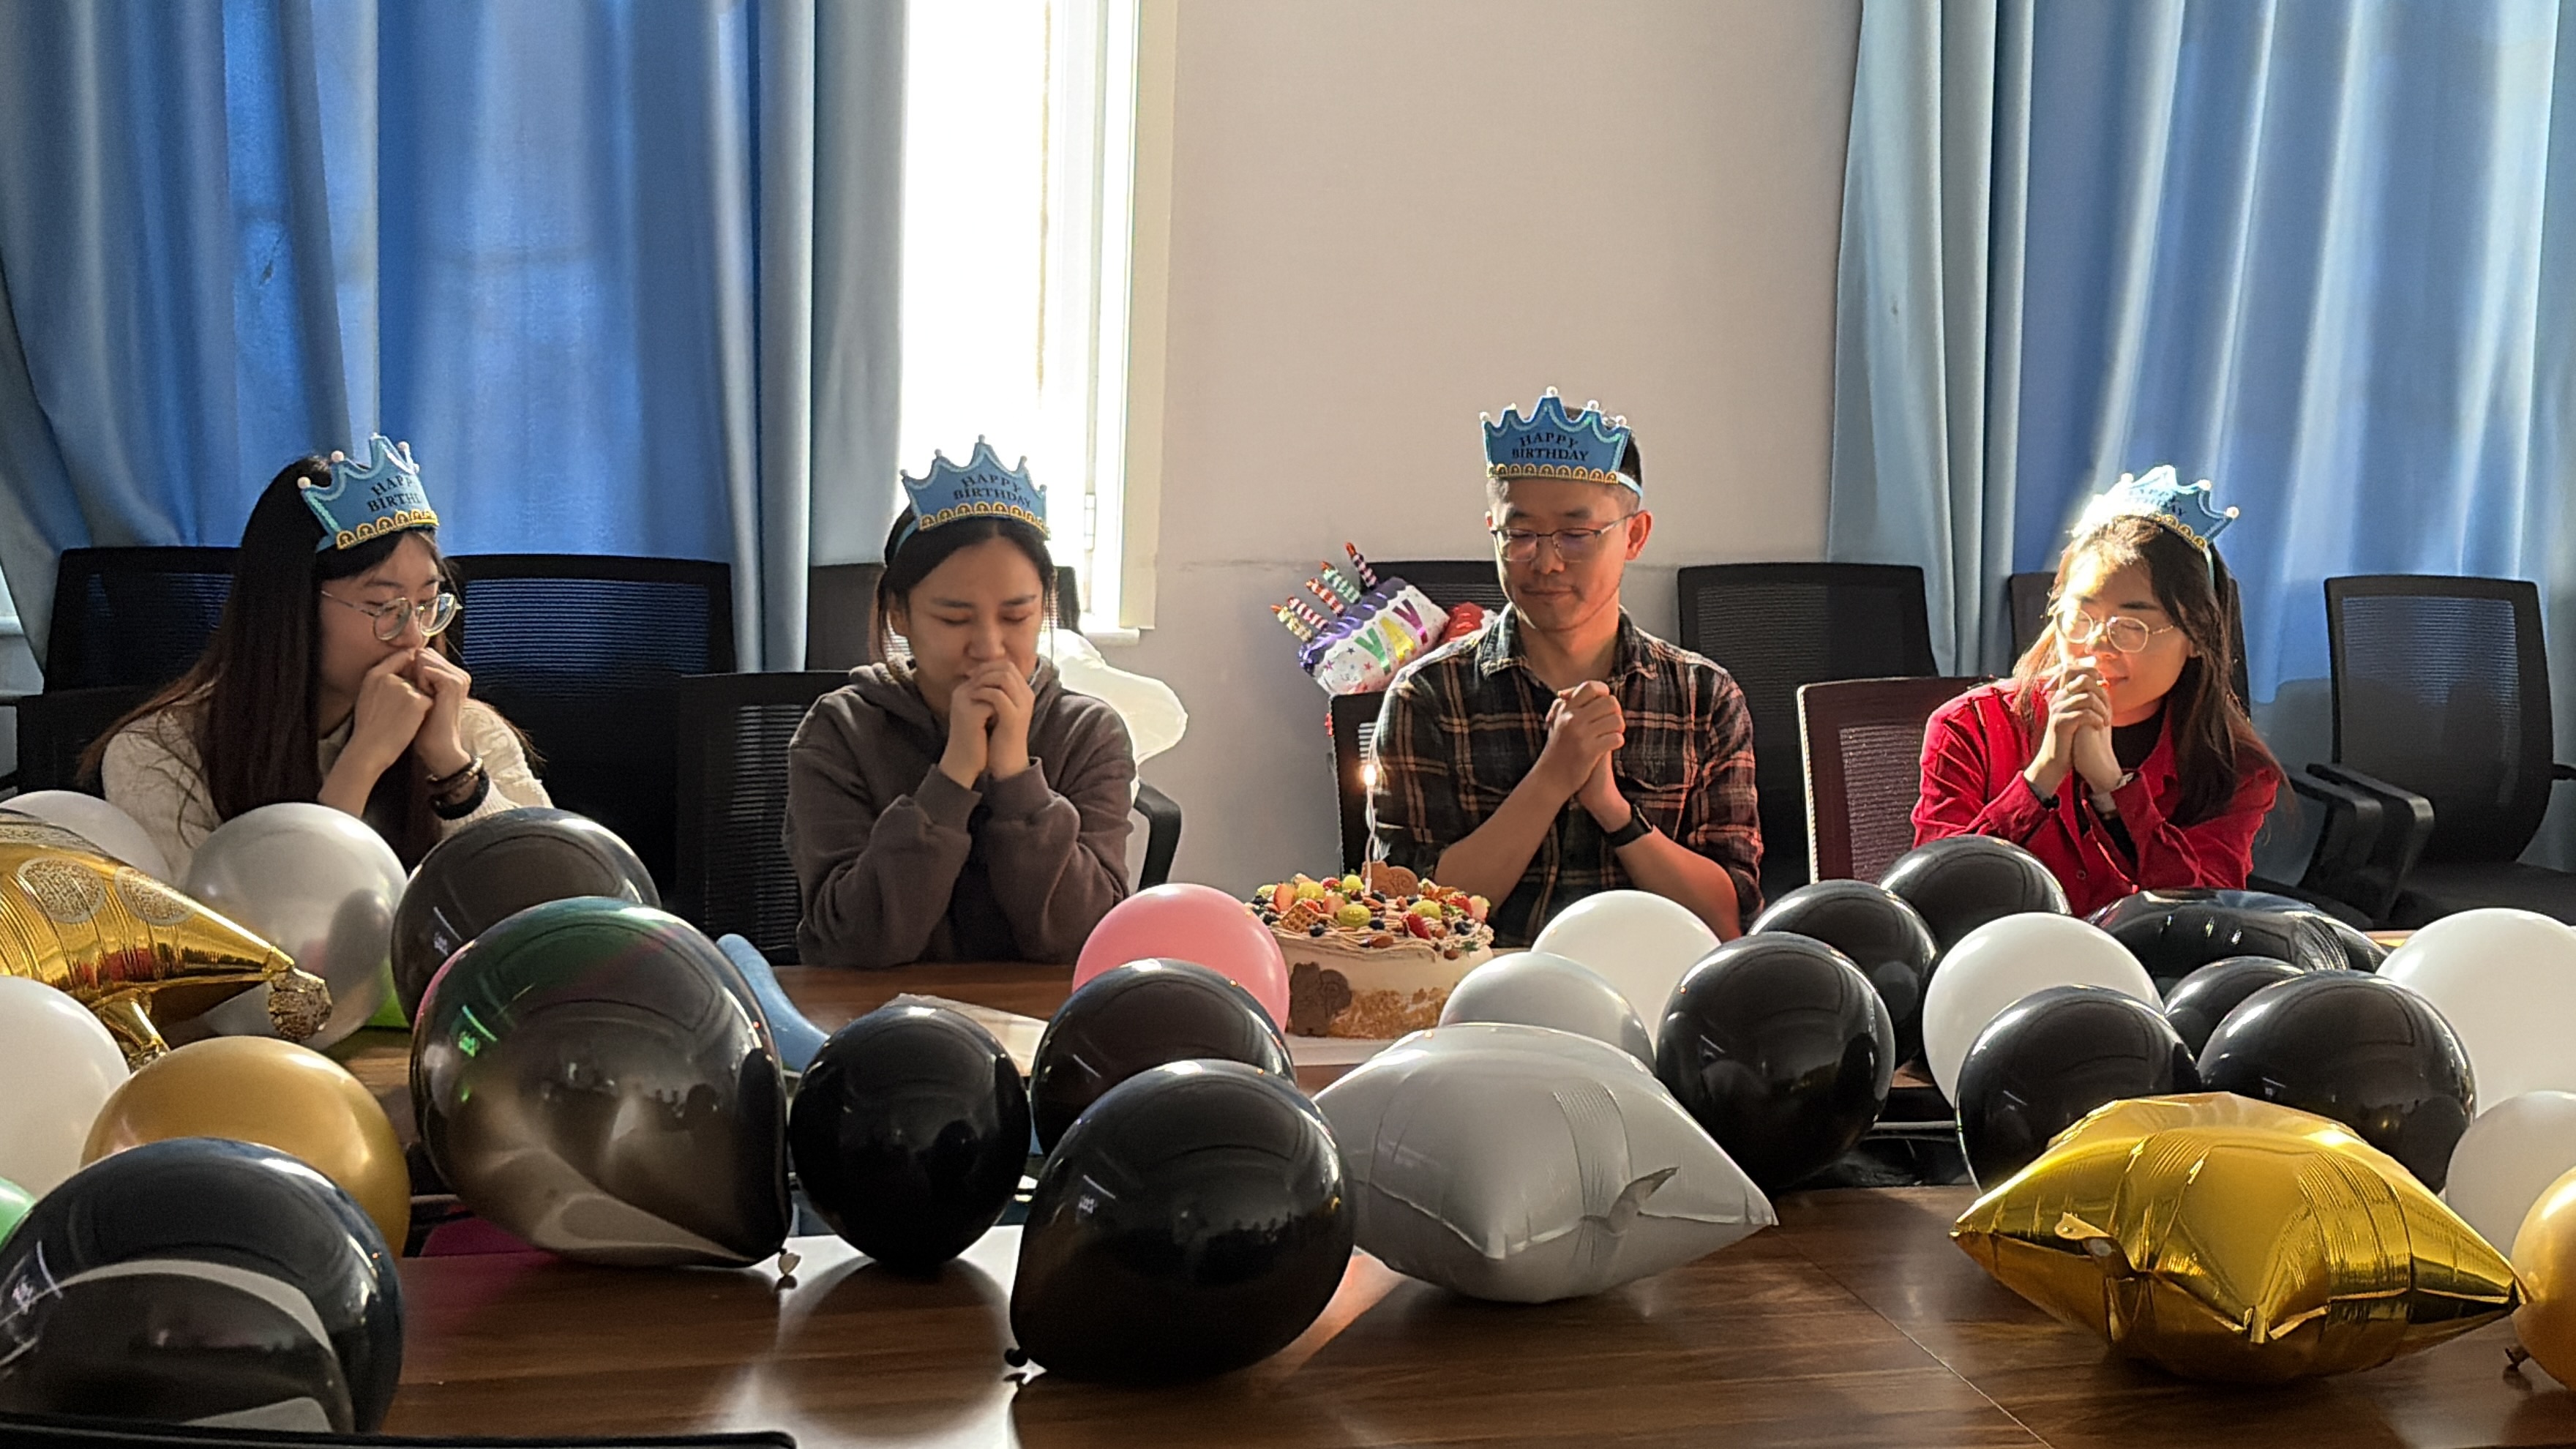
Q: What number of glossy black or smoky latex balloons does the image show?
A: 12